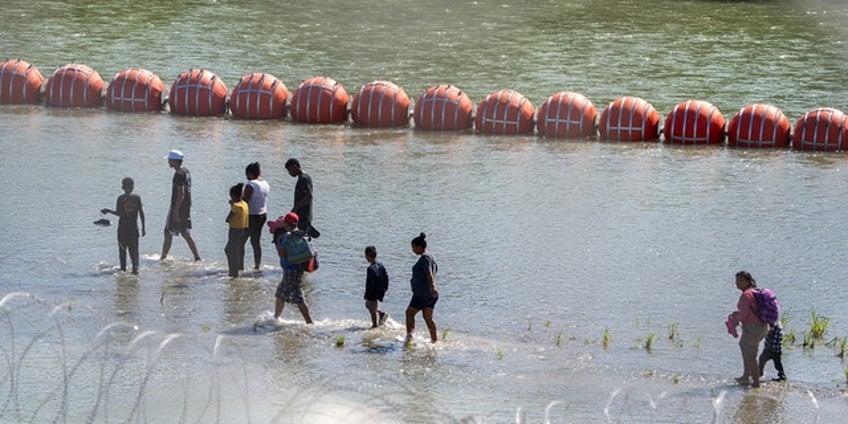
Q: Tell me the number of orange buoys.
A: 14